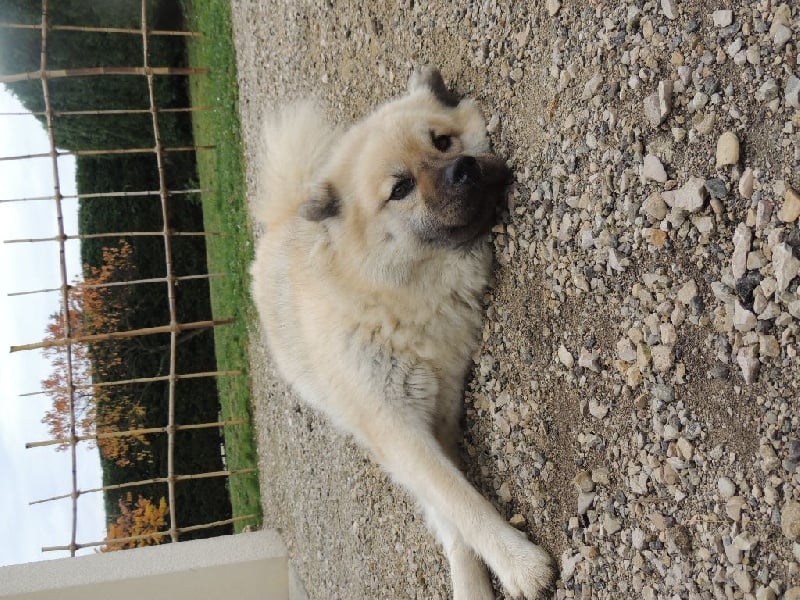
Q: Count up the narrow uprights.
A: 12